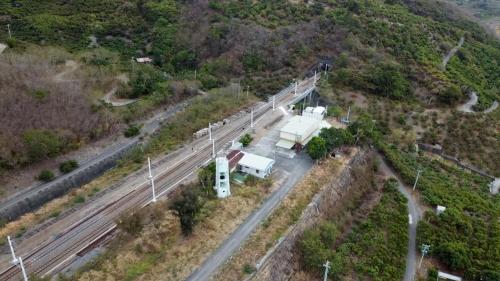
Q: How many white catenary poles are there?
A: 11